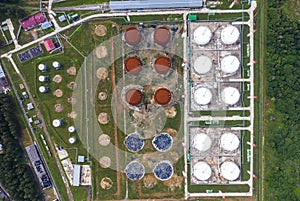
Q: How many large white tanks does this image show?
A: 10